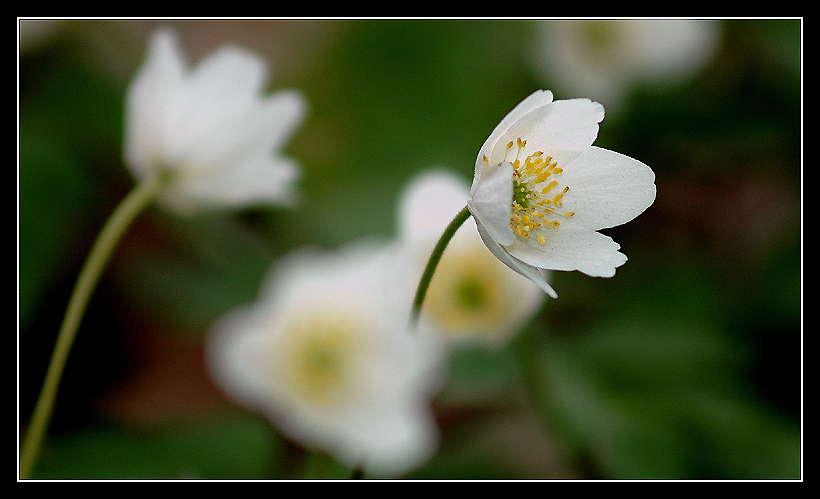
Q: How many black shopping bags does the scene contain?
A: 0